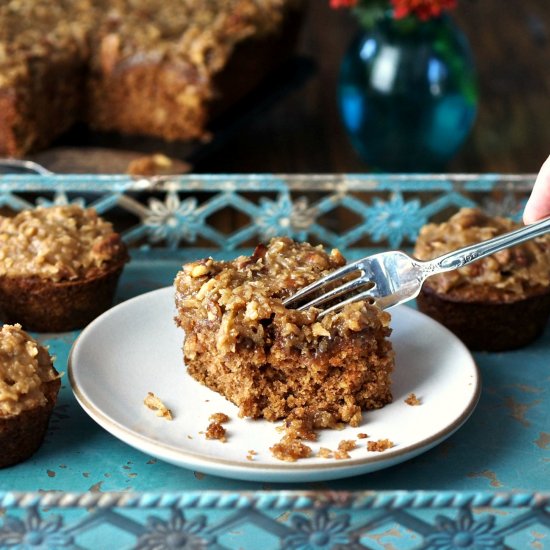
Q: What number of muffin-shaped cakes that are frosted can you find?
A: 3